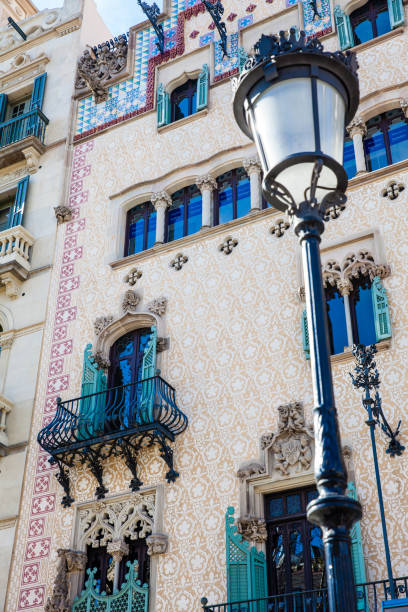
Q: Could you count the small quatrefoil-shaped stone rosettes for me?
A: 6